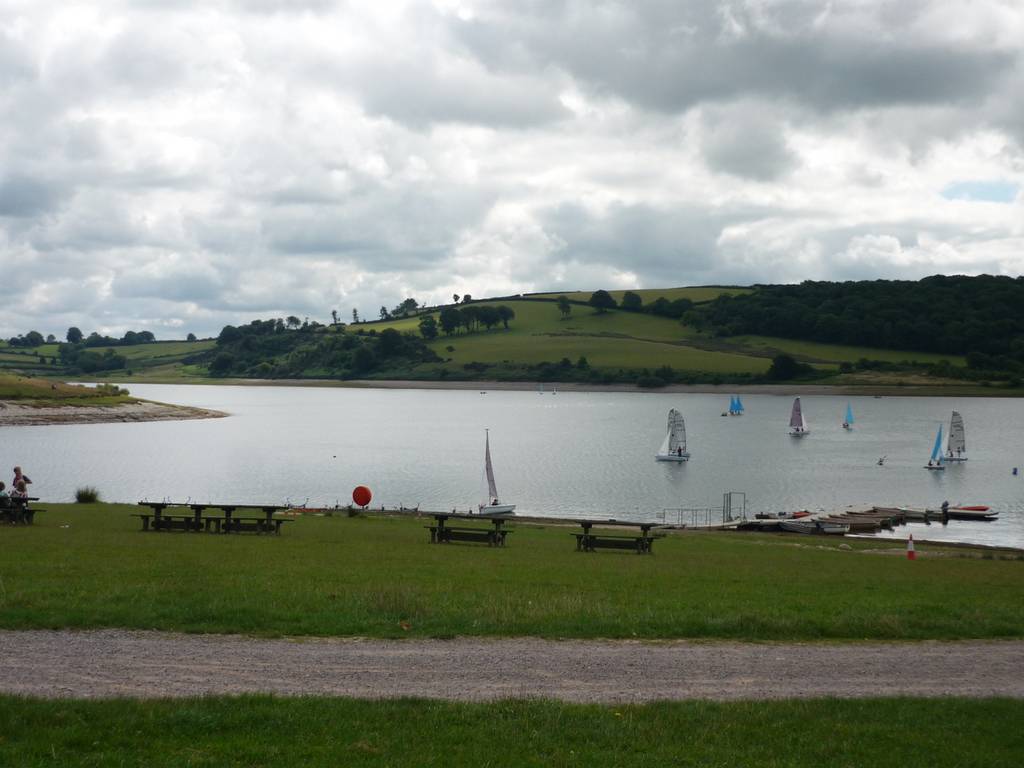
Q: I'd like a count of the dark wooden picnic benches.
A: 5